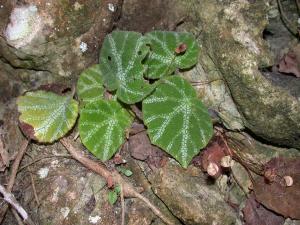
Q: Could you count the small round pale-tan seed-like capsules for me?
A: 3